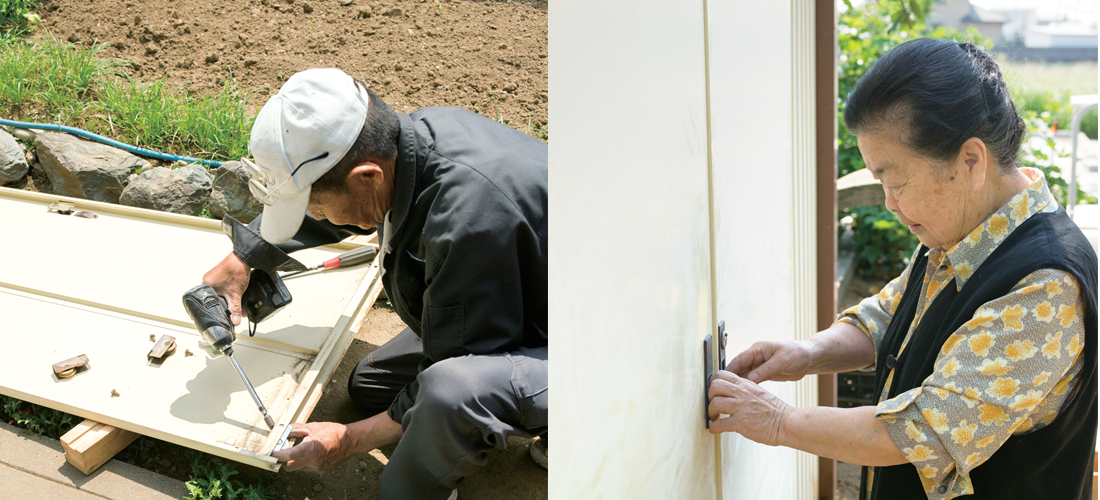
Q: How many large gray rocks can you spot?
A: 4